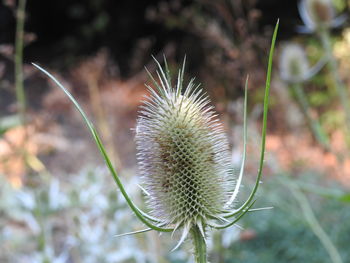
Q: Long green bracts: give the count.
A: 3